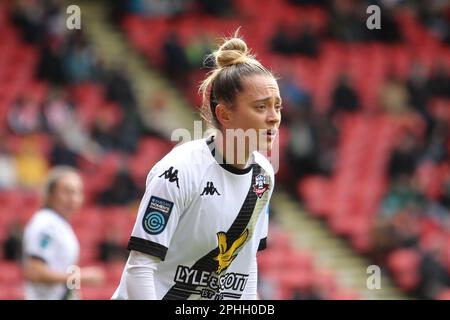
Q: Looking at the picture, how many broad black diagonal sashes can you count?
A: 1